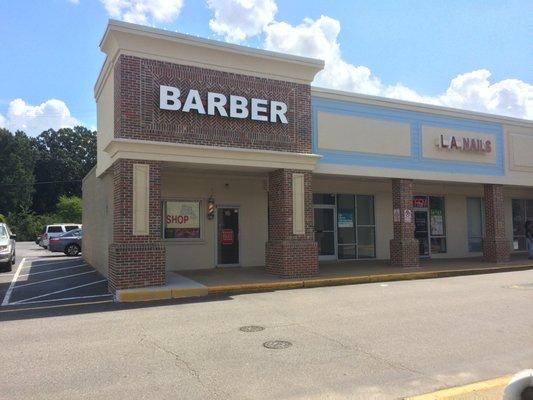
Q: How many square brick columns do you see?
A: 4